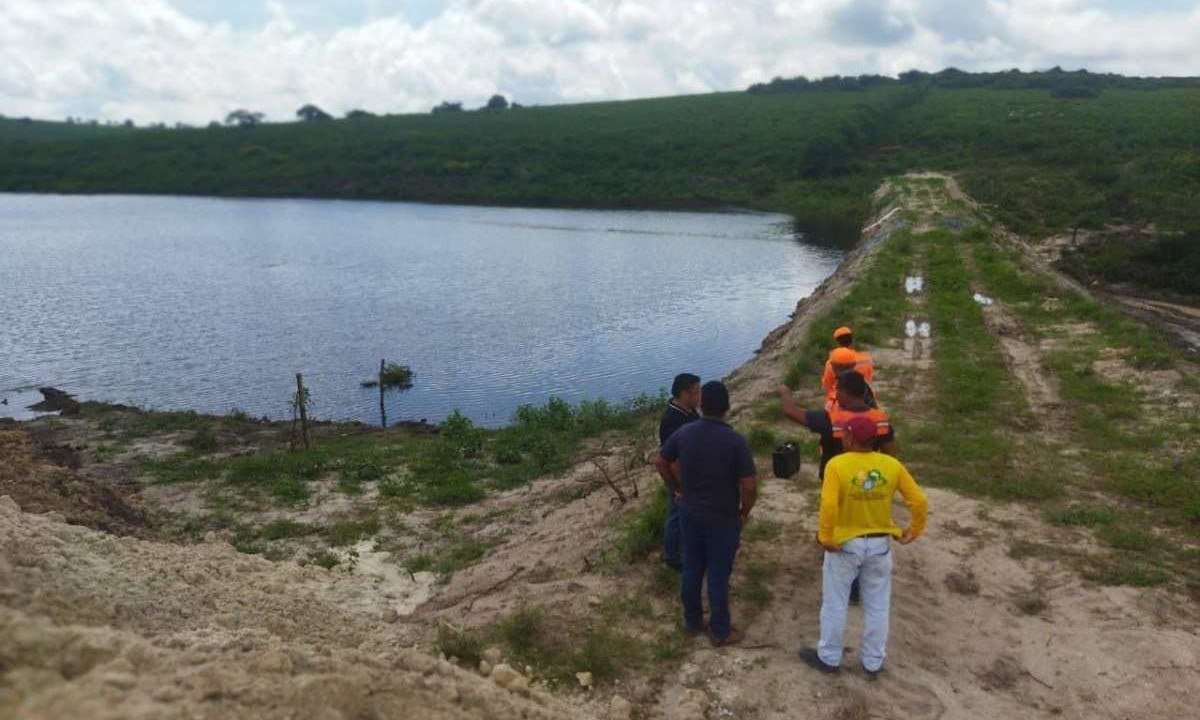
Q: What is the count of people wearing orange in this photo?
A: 3